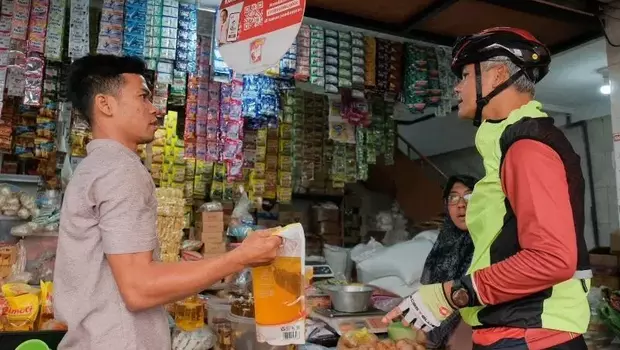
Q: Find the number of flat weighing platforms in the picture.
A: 2